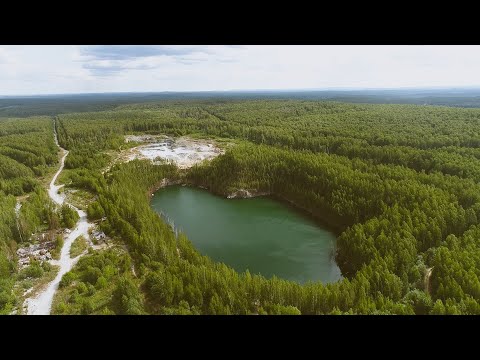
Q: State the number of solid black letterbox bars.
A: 2